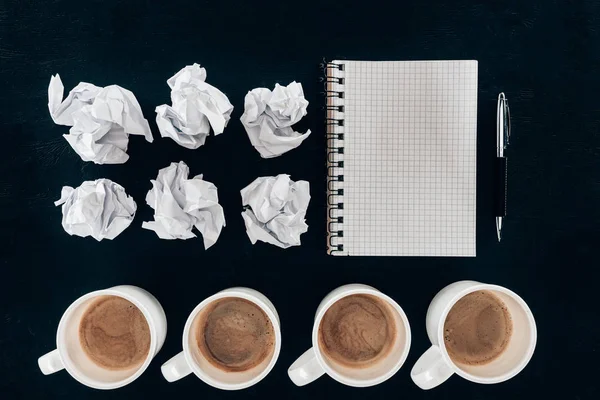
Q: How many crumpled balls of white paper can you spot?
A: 6